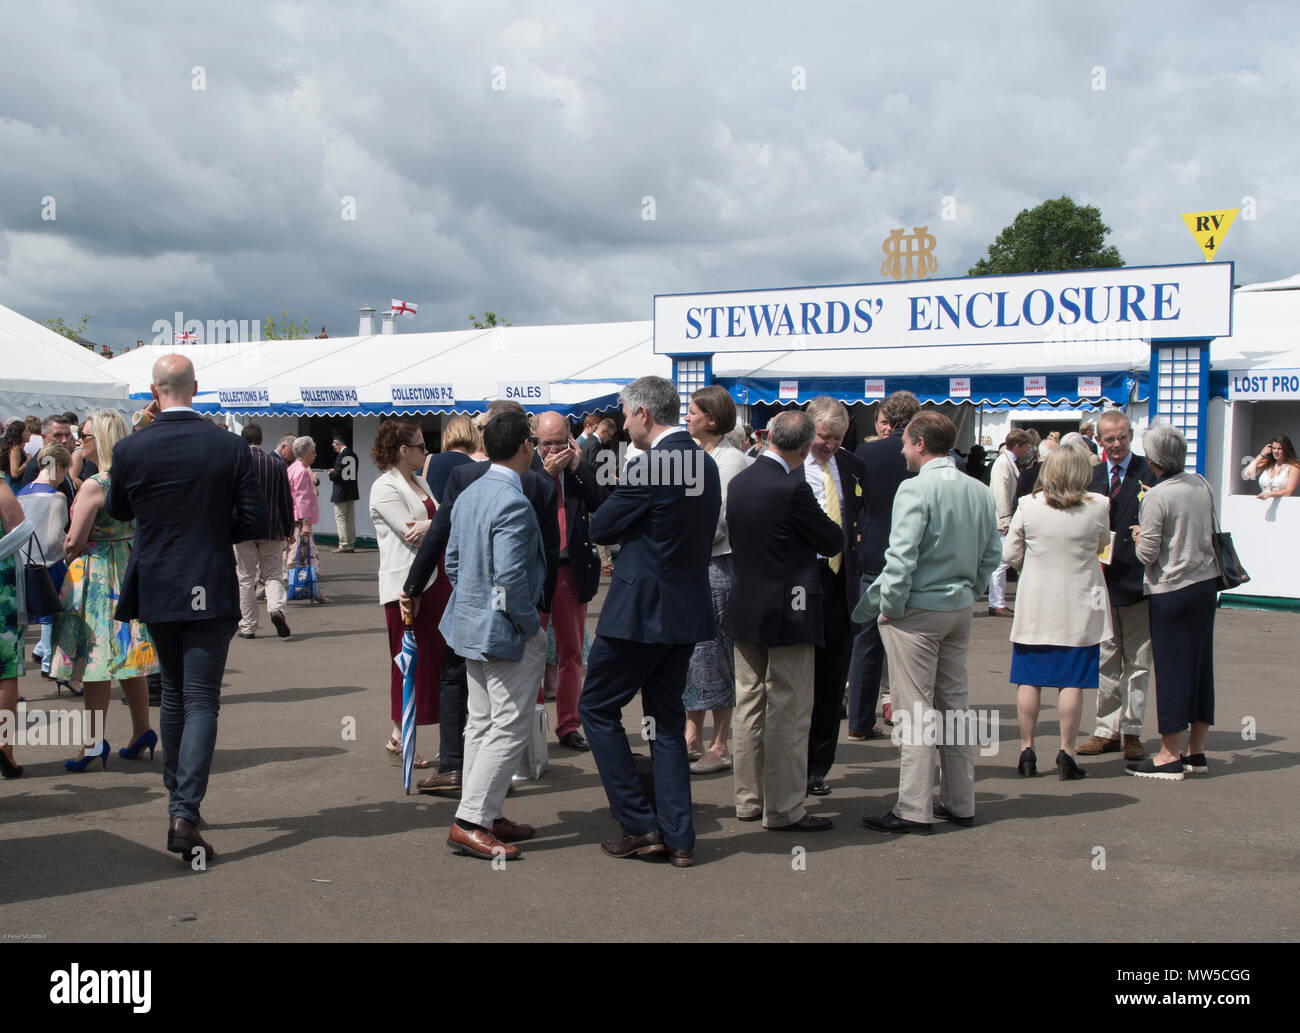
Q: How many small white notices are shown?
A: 5